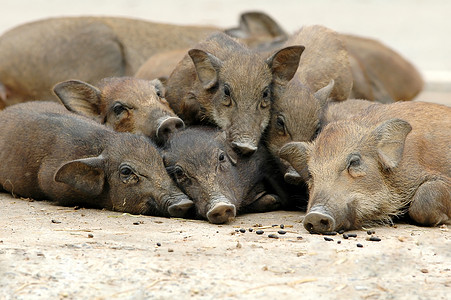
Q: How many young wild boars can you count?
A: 6